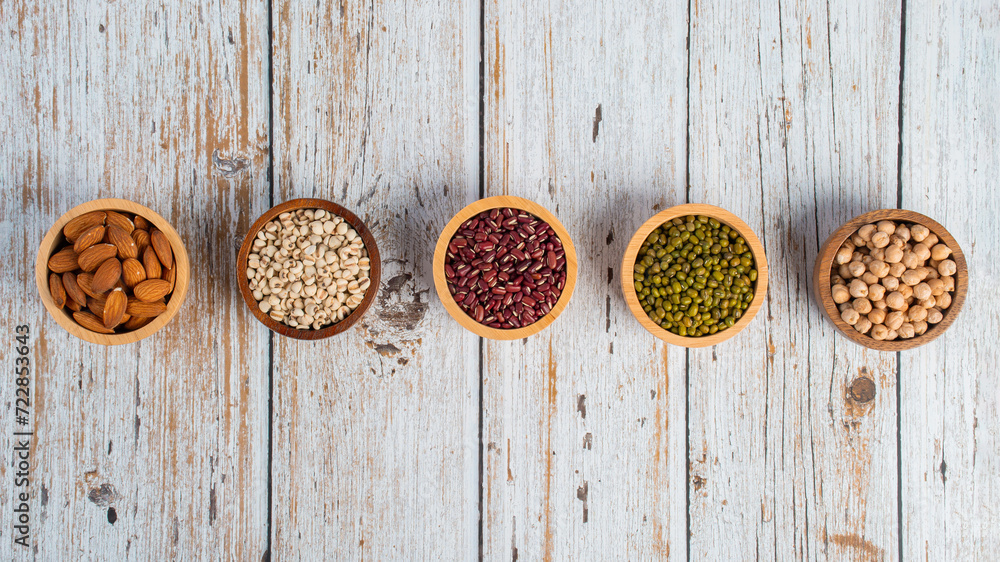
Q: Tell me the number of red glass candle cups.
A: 0